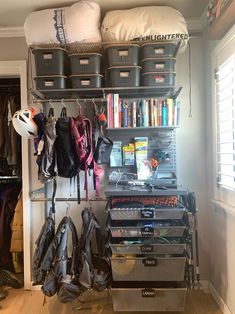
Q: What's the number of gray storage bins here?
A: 9